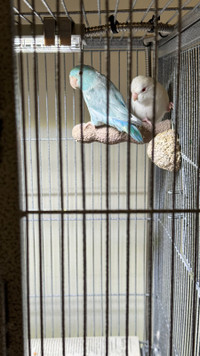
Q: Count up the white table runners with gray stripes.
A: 0